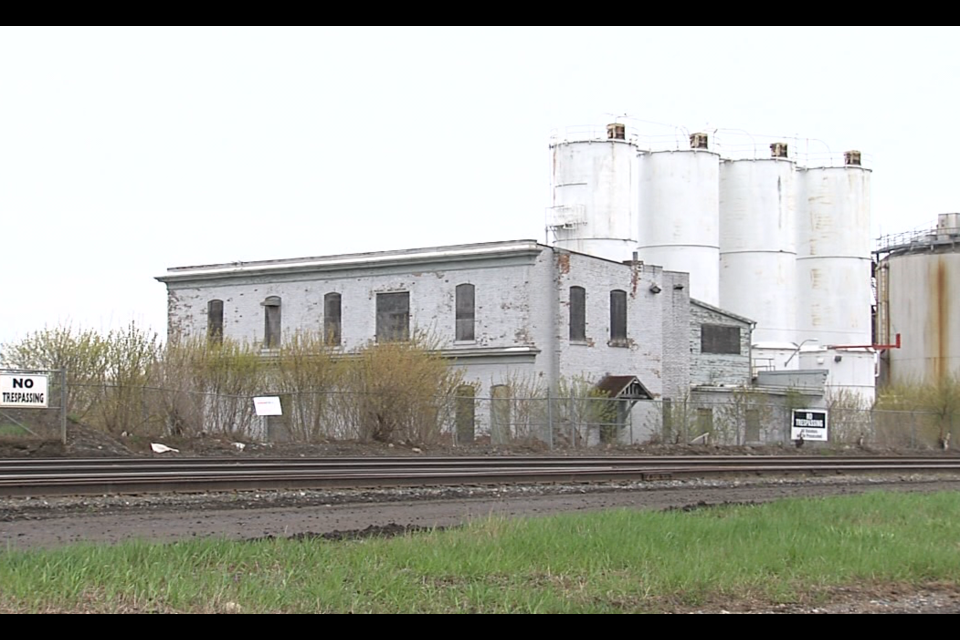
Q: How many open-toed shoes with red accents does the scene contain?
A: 0